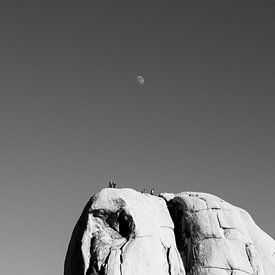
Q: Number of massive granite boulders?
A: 2